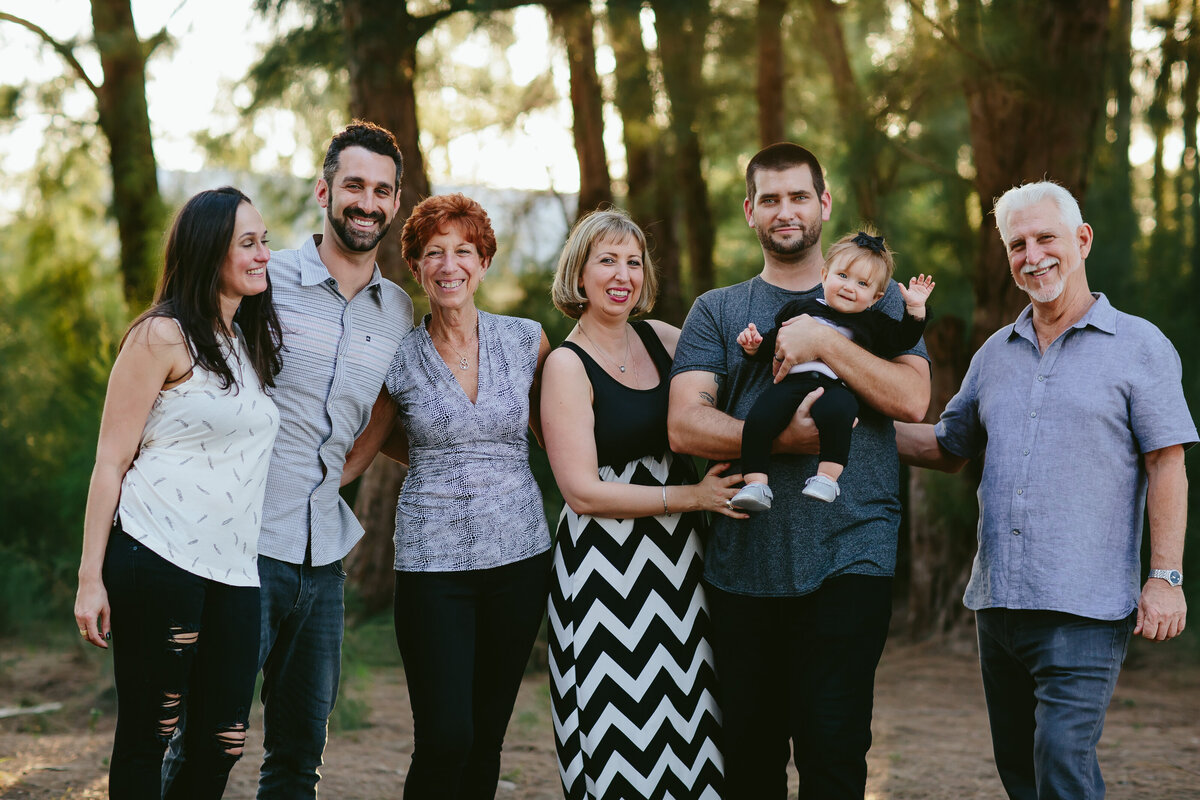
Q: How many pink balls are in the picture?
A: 0